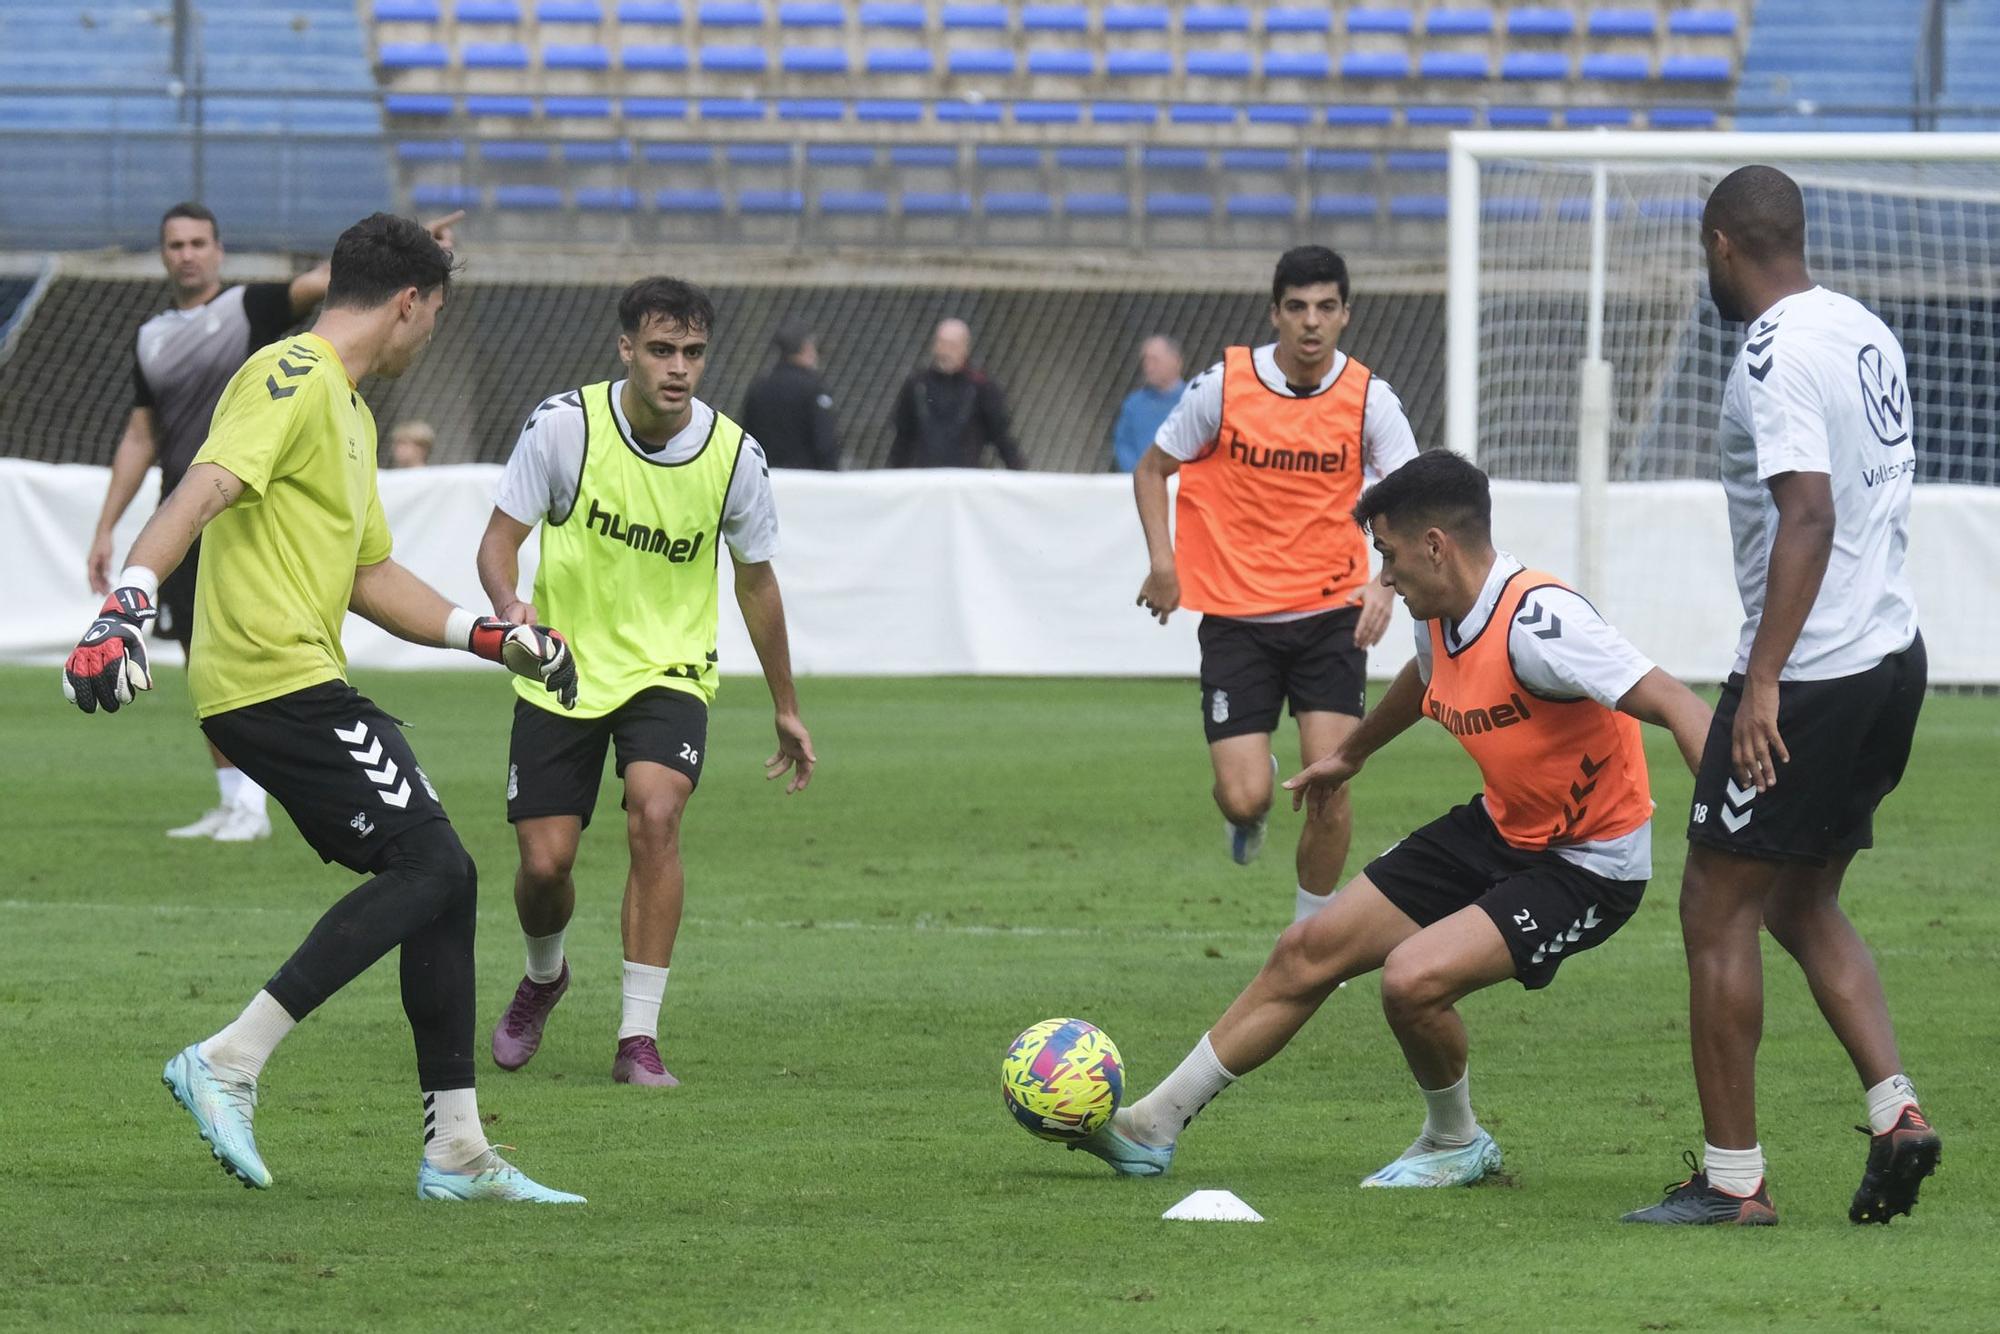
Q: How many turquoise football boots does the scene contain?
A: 4